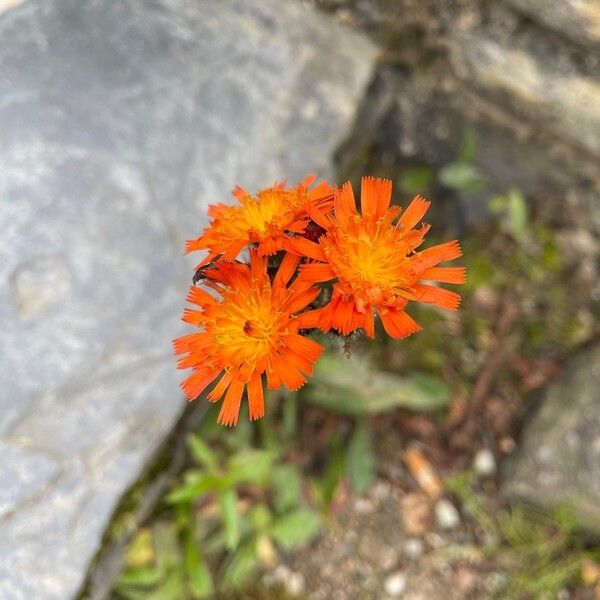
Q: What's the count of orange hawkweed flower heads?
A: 3